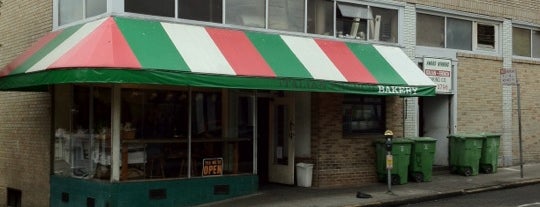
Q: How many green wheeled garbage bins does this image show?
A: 4